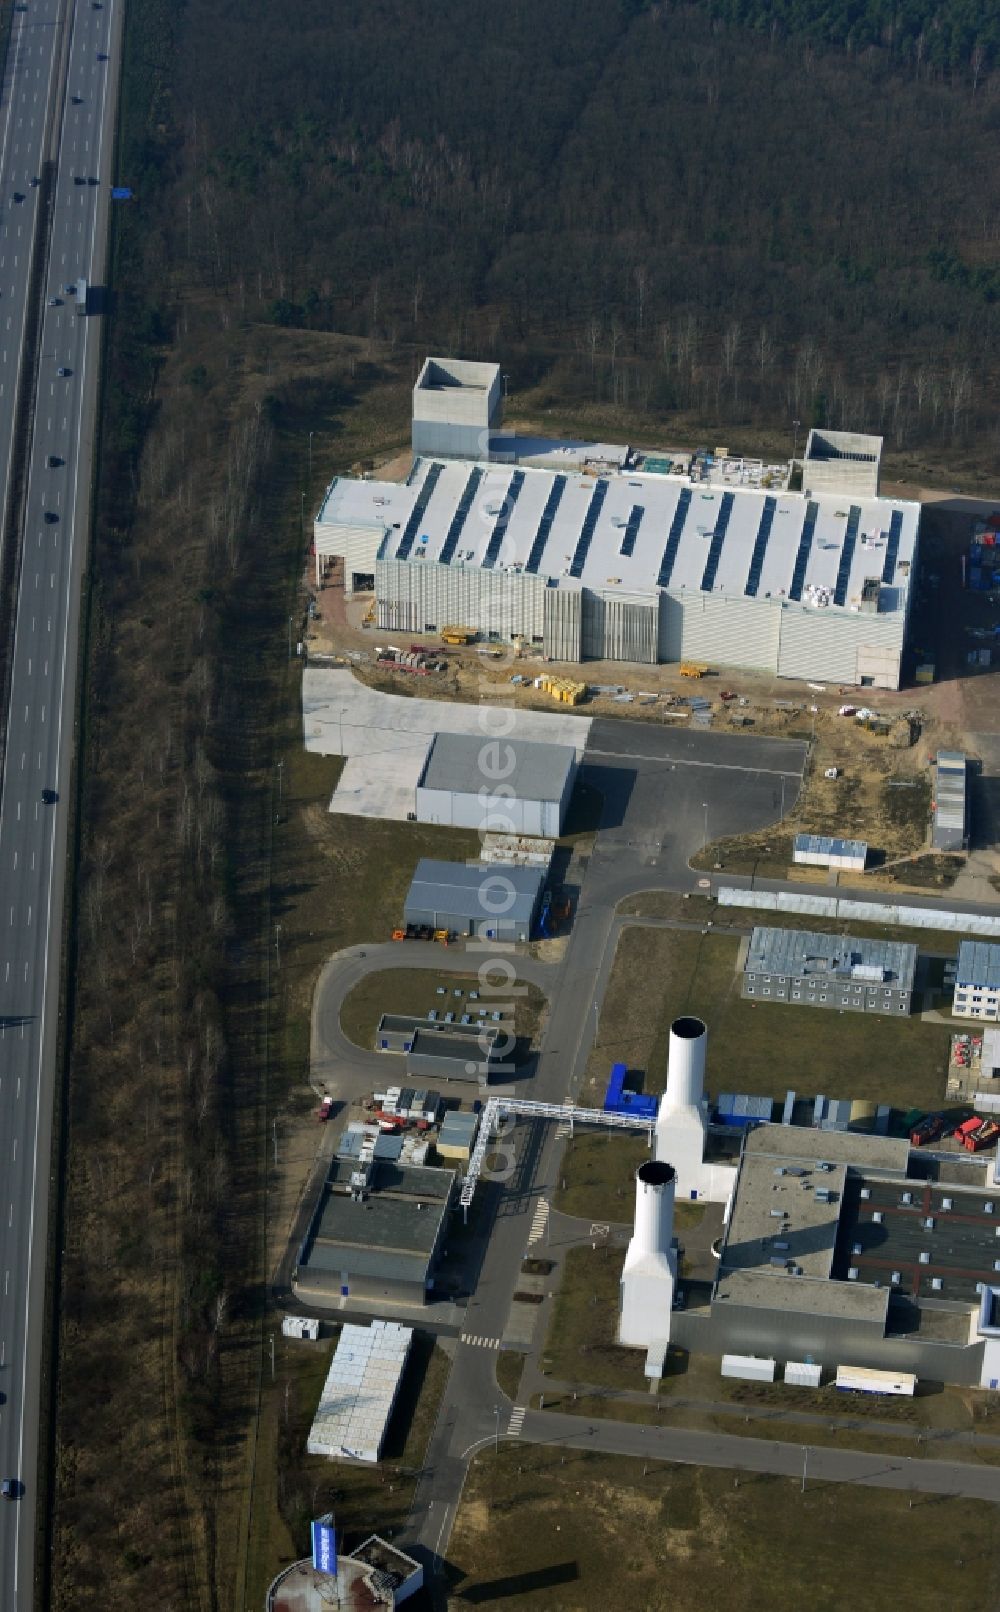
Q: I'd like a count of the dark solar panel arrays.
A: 12